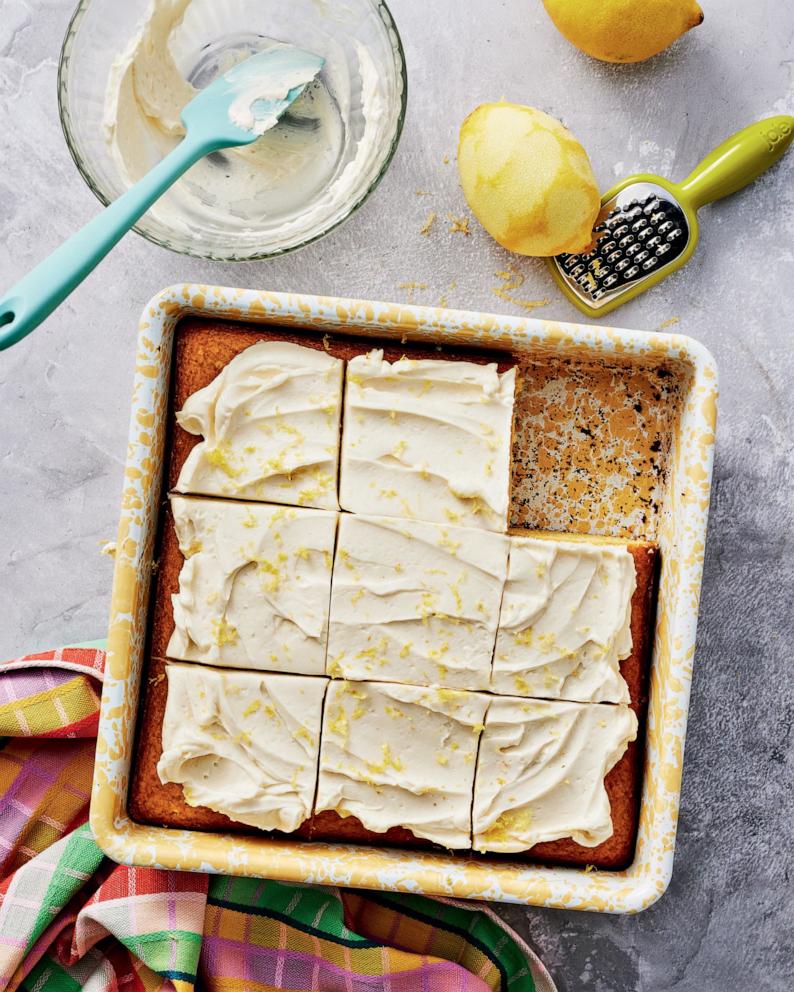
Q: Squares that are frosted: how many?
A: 8